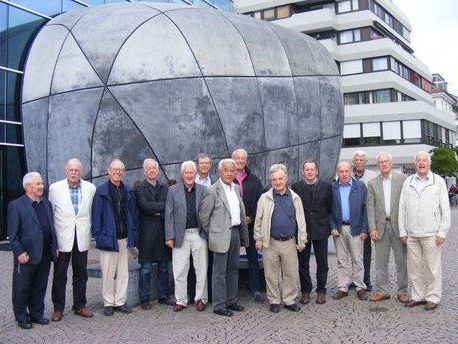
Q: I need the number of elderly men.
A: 14